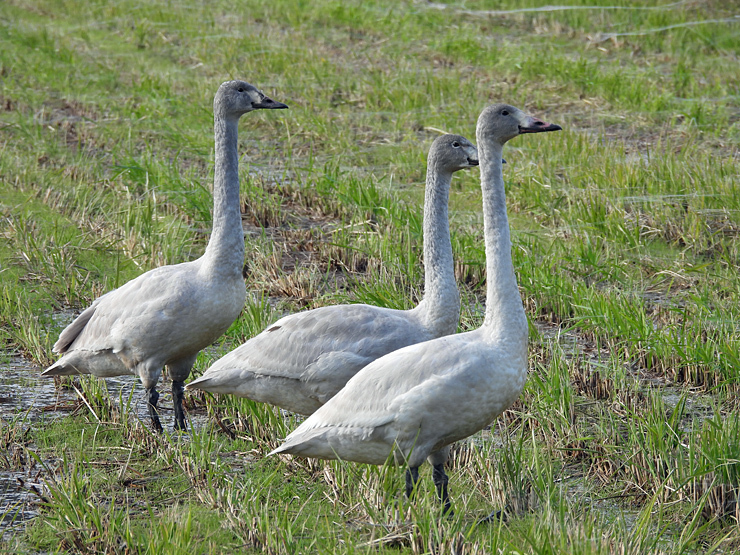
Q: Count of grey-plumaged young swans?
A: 3